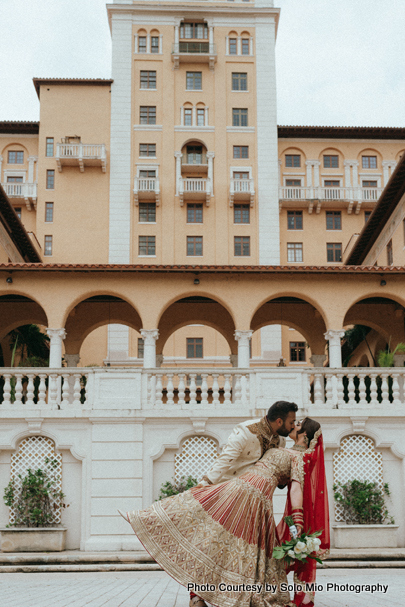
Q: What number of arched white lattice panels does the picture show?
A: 3